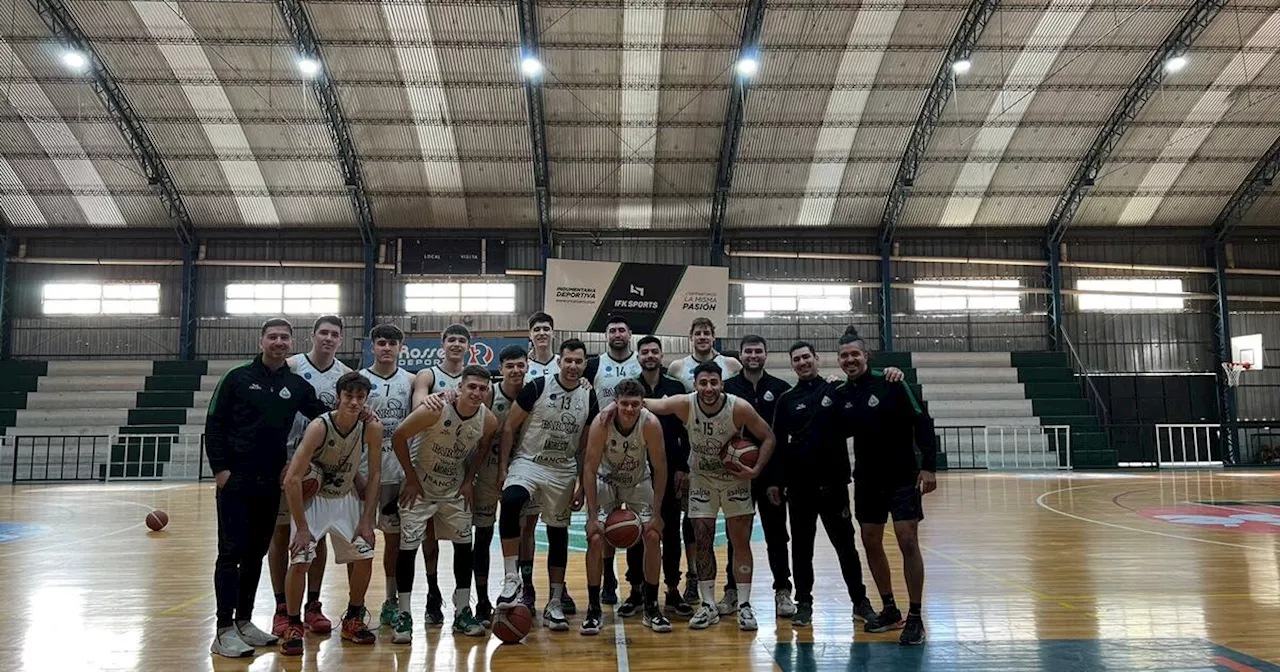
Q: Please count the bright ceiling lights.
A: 6